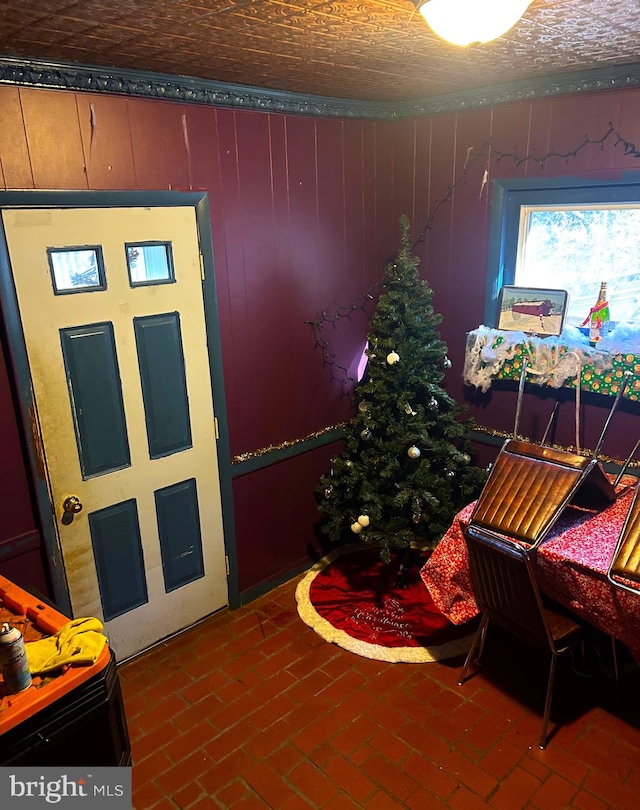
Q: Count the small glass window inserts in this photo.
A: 2